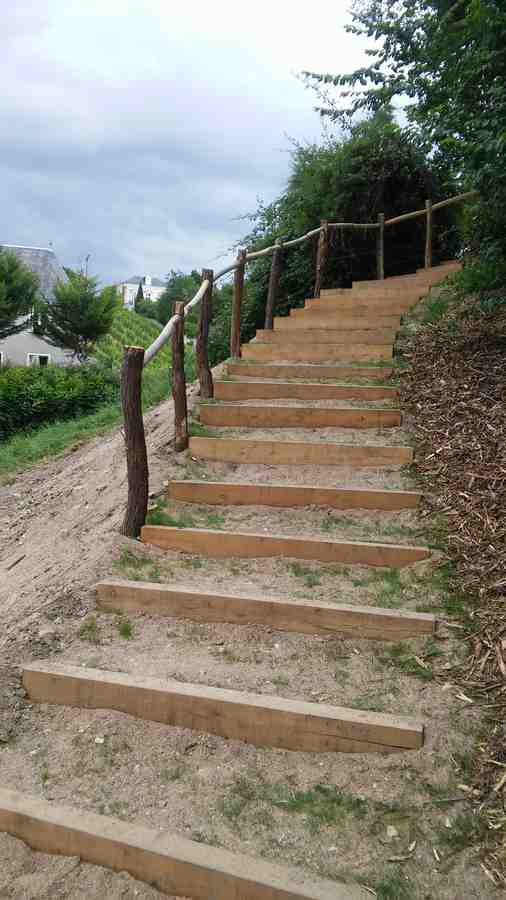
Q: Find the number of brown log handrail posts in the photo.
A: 8